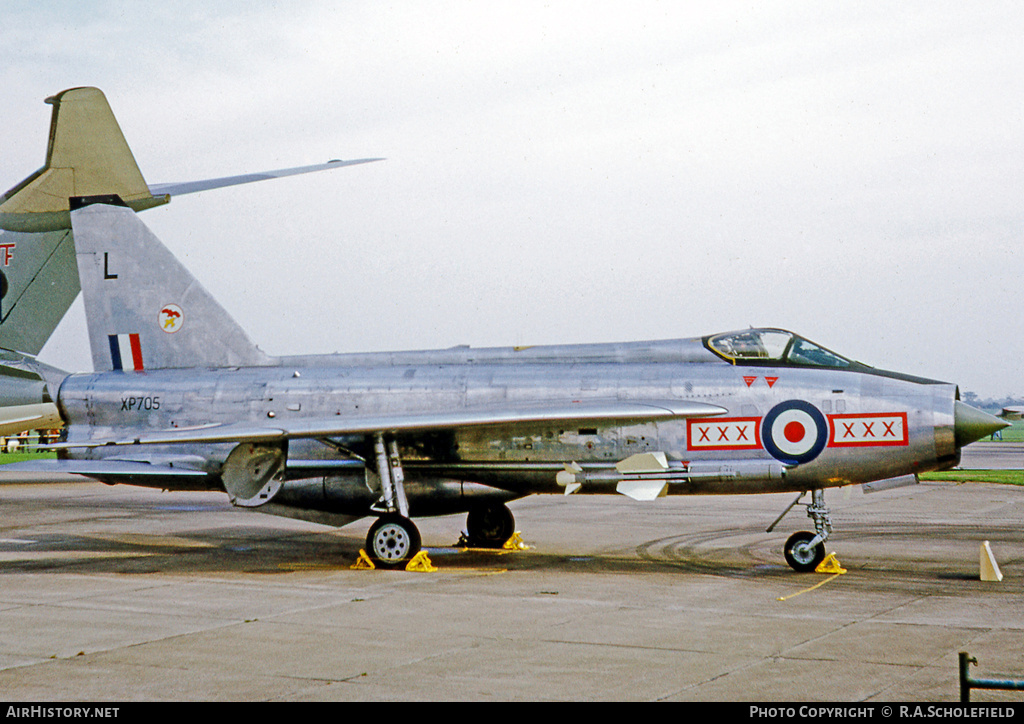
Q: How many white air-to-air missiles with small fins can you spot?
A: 1